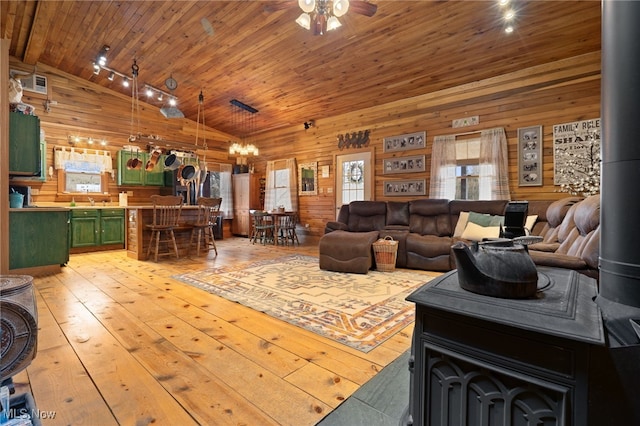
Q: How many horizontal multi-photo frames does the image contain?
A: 3